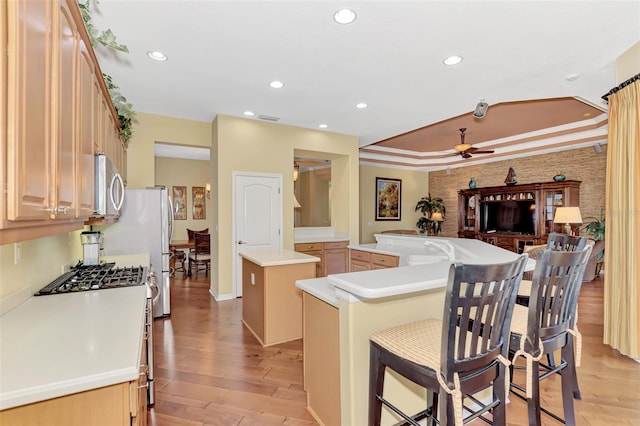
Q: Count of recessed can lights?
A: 7